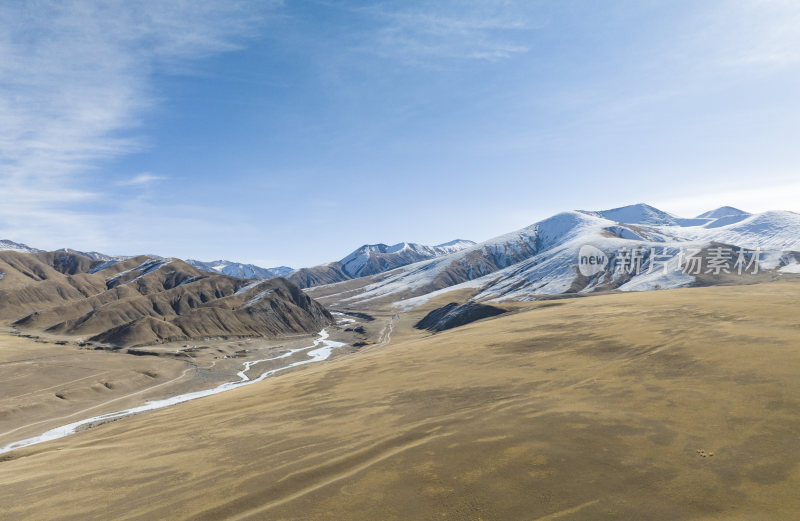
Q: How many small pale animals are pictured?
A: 5